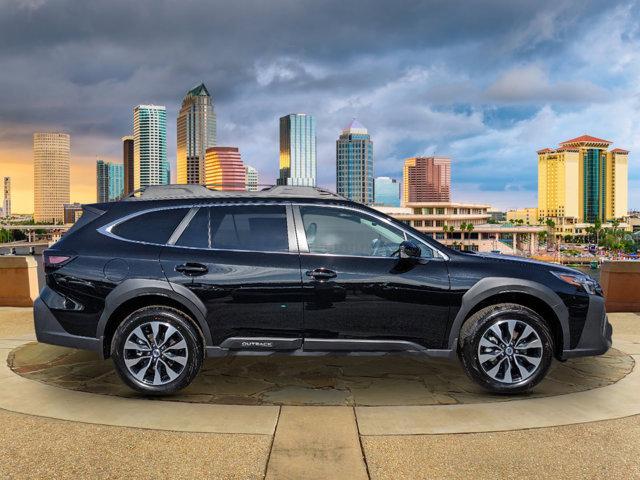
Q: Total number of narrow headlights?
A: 1